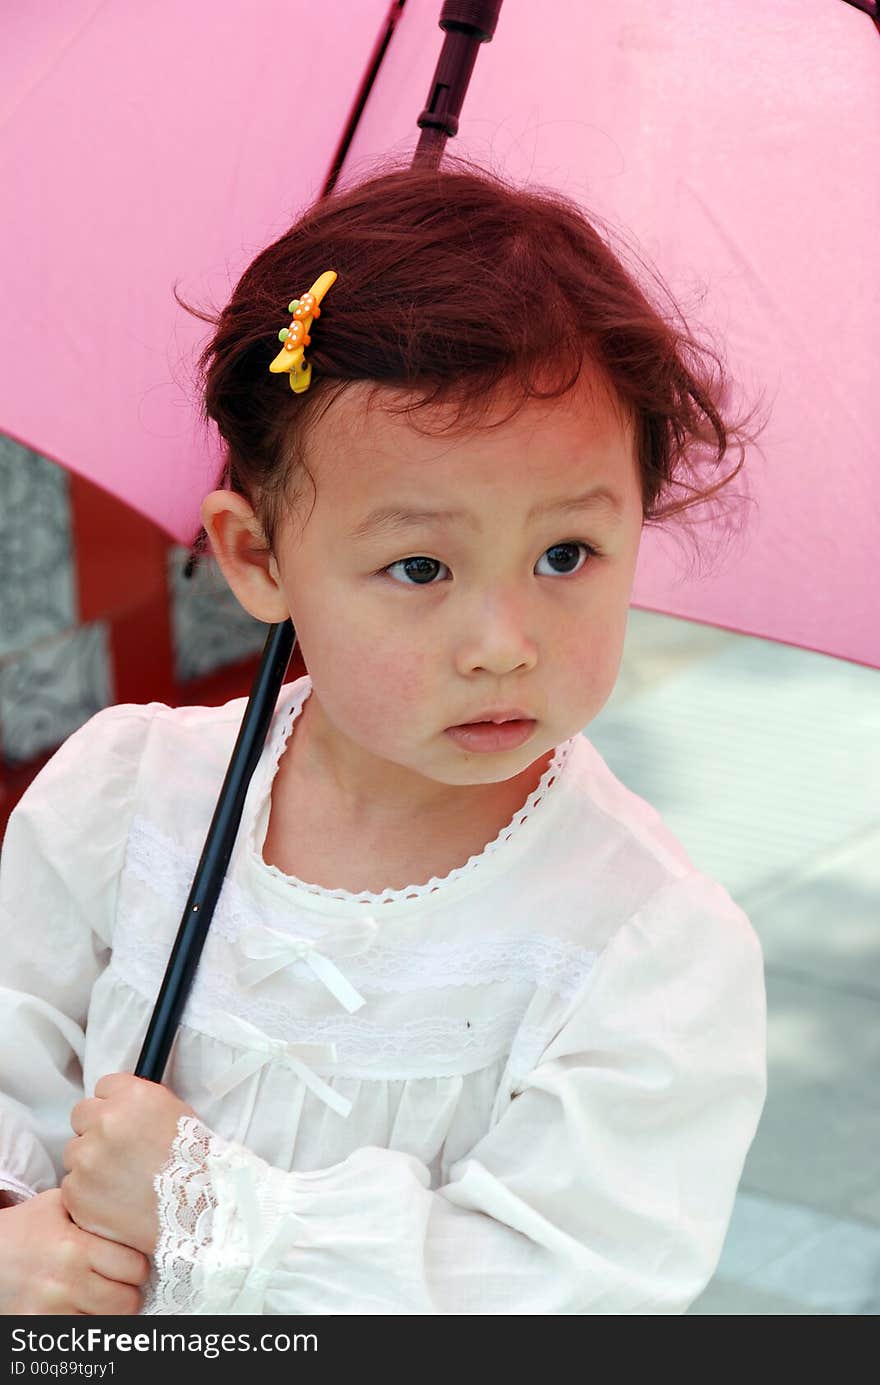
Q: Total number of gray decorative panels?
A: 3